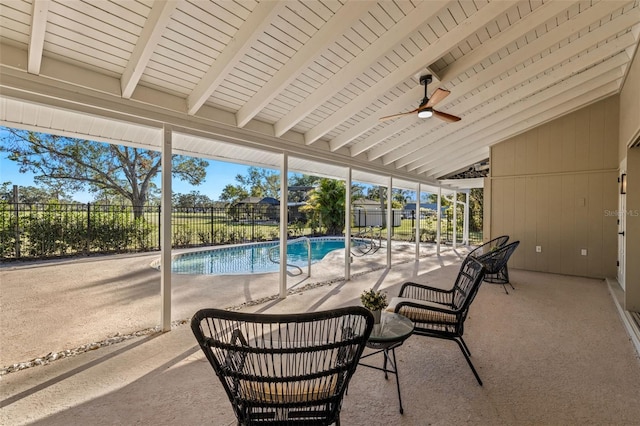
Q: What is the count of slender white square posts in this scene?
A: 8